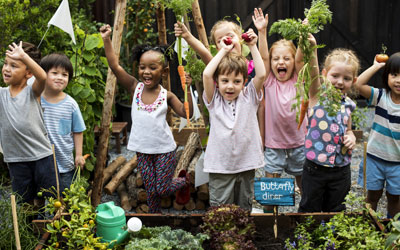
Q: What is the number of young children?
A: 8